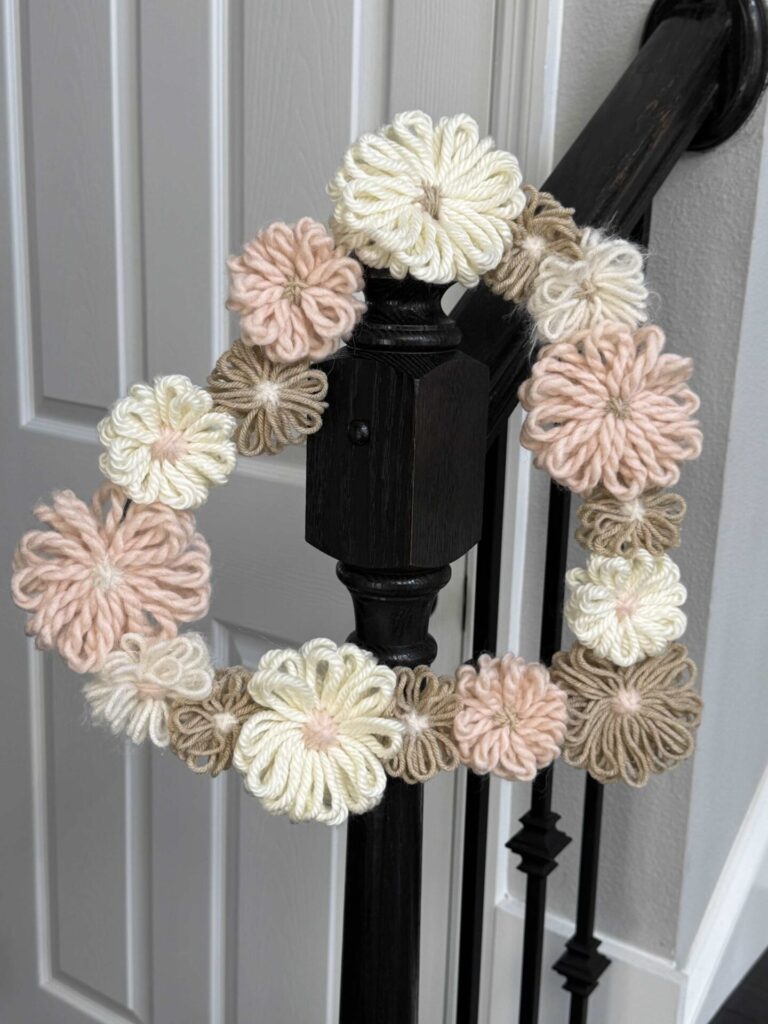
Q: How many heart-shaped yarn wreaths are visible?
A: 1